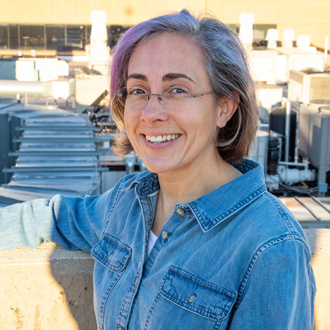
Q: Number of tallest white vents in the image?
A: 2